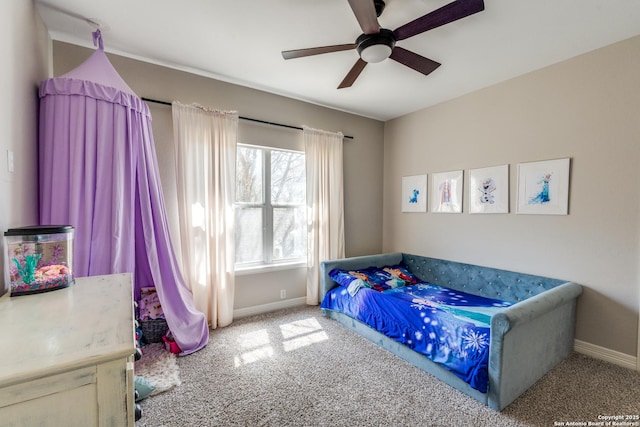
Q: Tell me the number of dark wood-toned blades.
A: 5